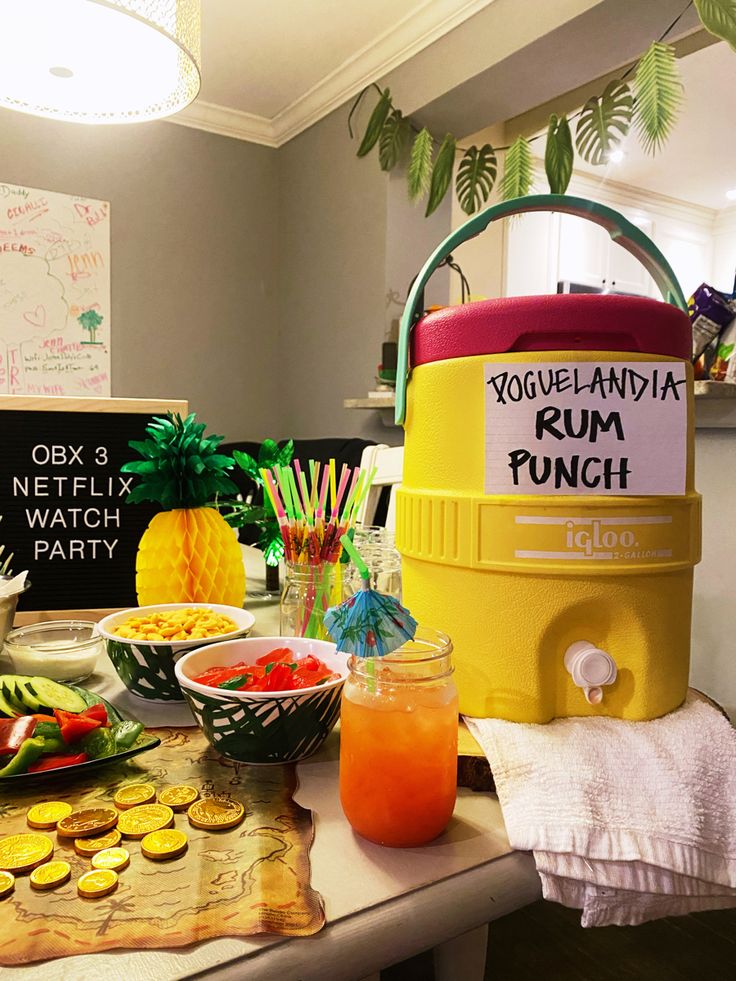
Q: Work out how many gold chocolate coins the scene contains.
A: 13